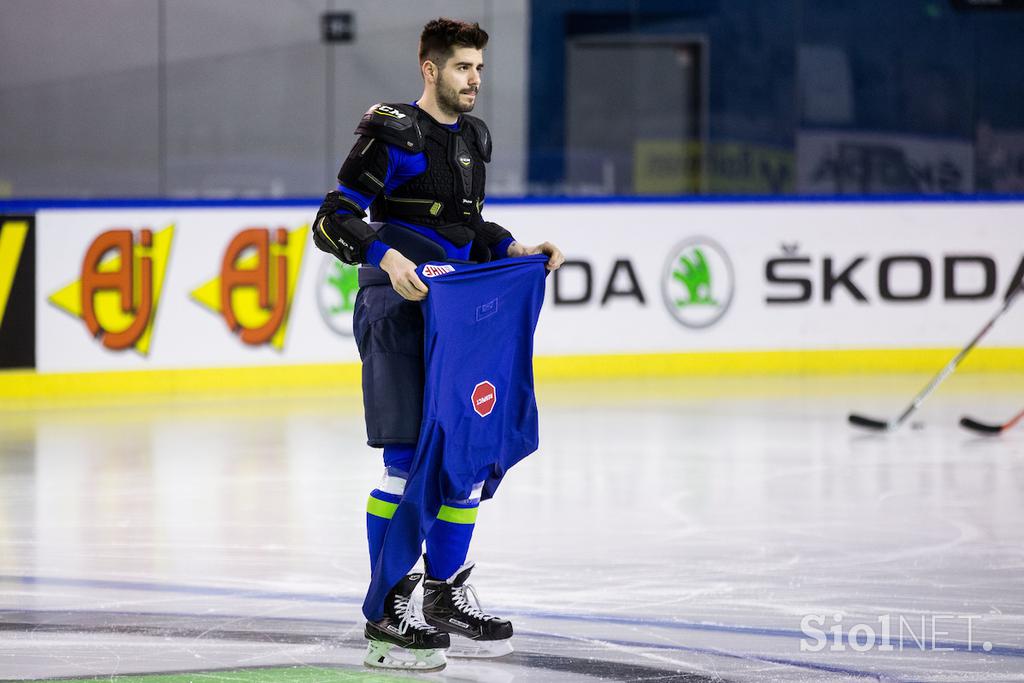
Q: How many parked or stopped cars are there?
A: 0